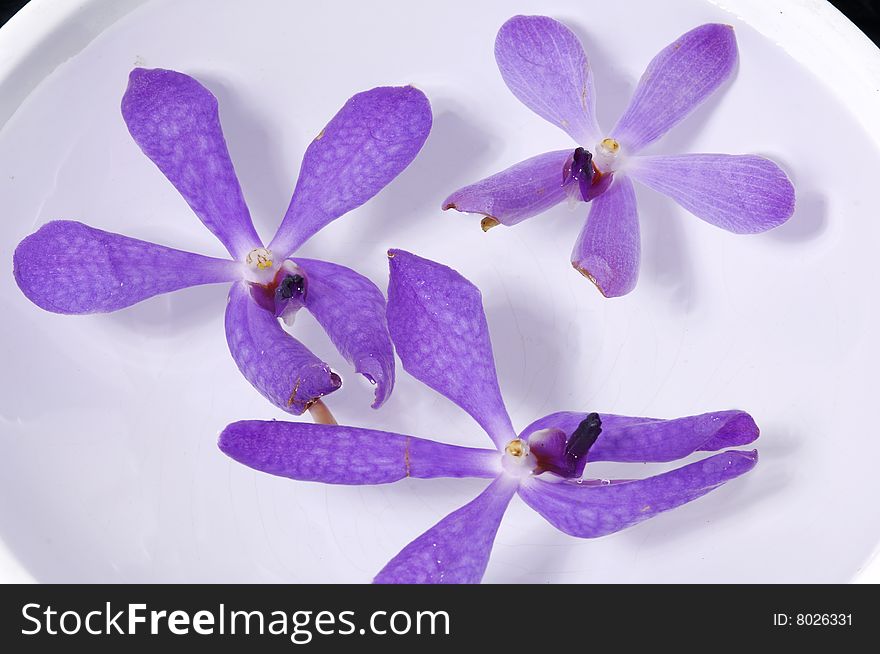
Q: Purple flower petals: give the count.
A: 15